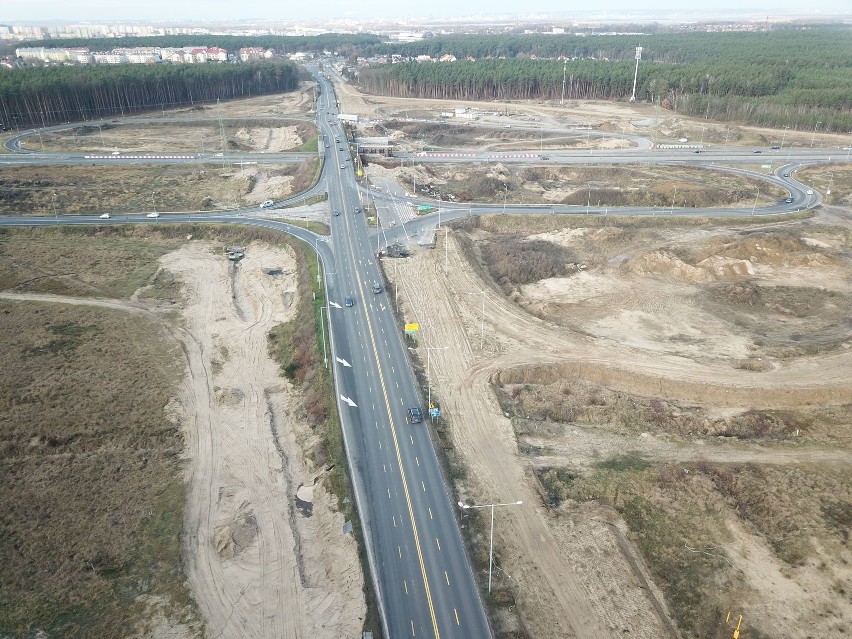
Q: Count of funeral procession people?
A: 0